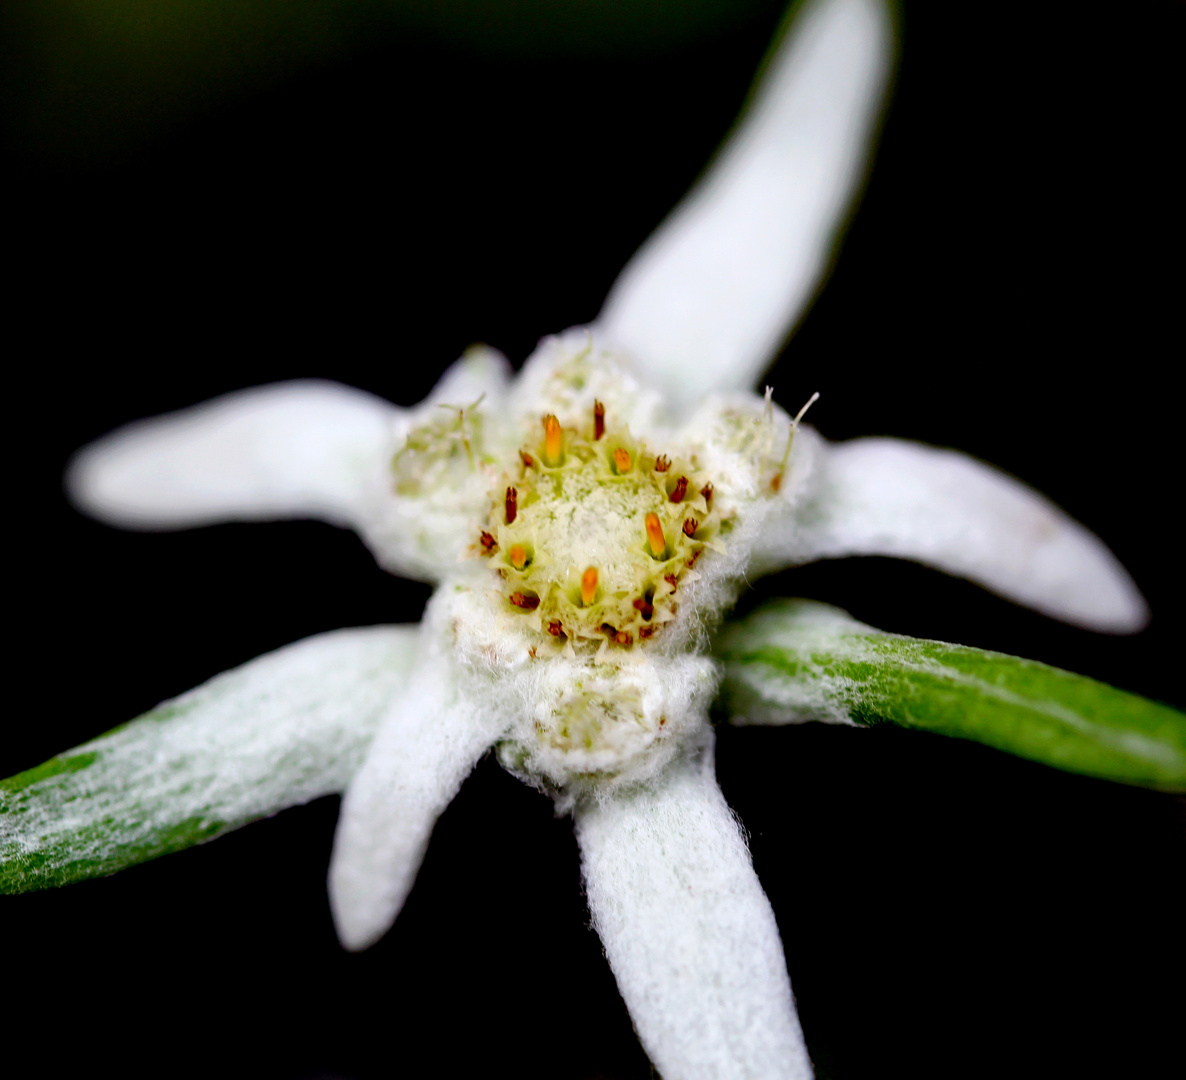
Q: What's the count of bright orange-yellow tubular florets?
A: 5